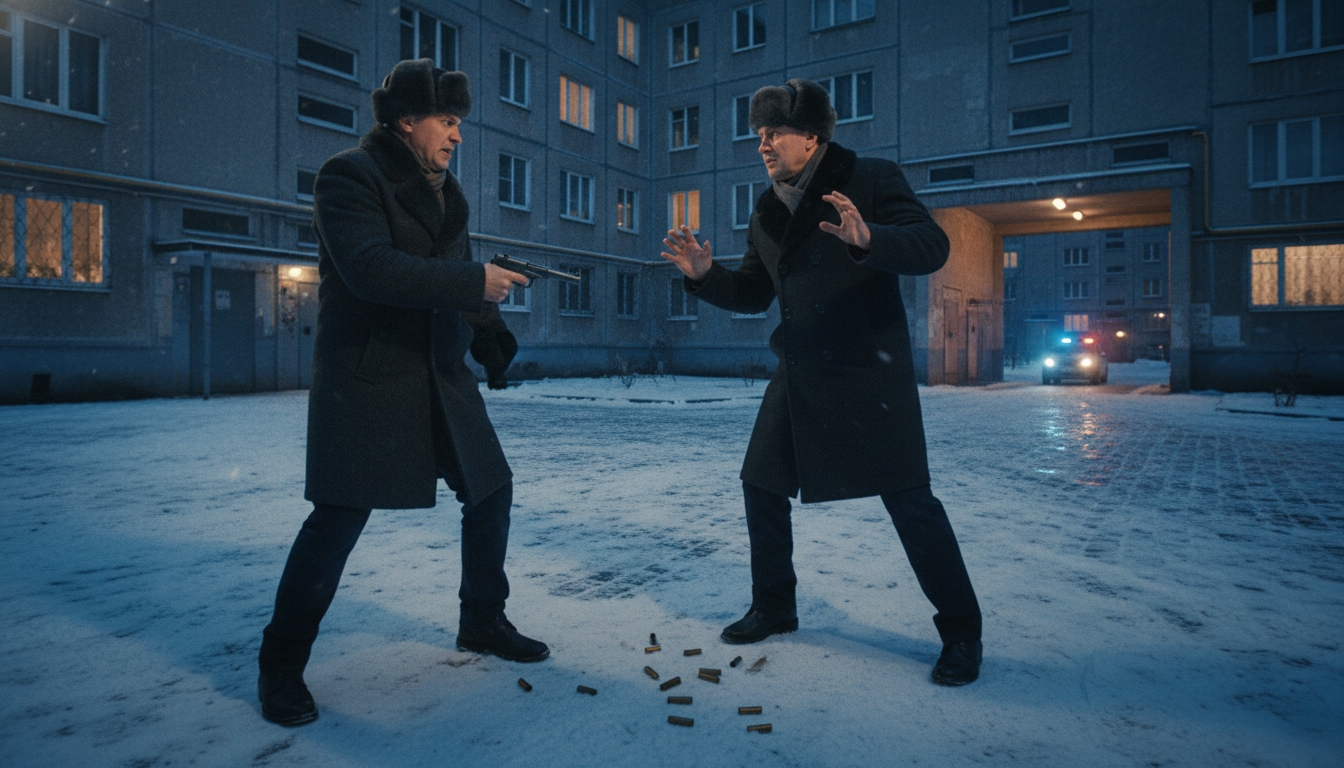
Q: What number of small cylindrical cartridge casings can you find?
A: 14